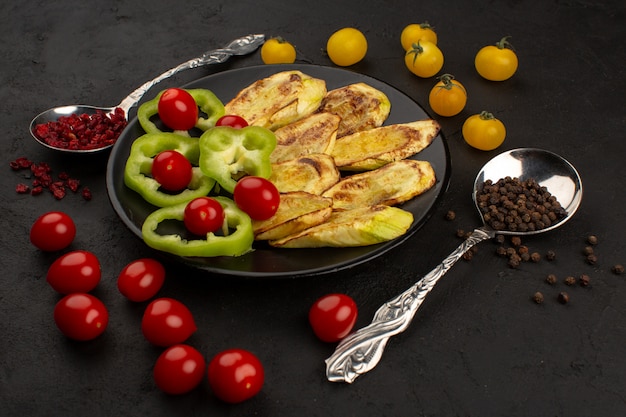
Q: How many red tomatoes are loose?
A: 8